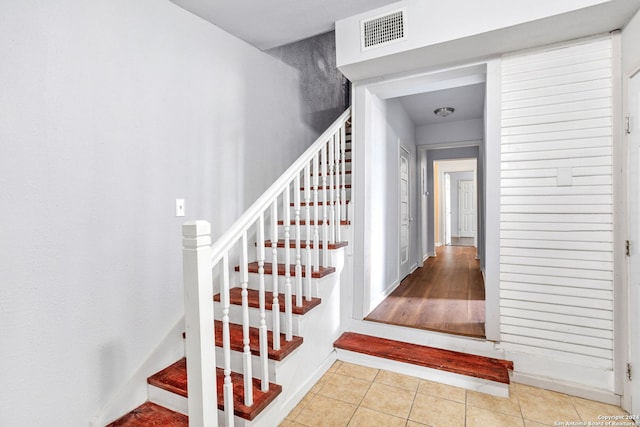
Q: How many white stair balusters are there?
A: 12